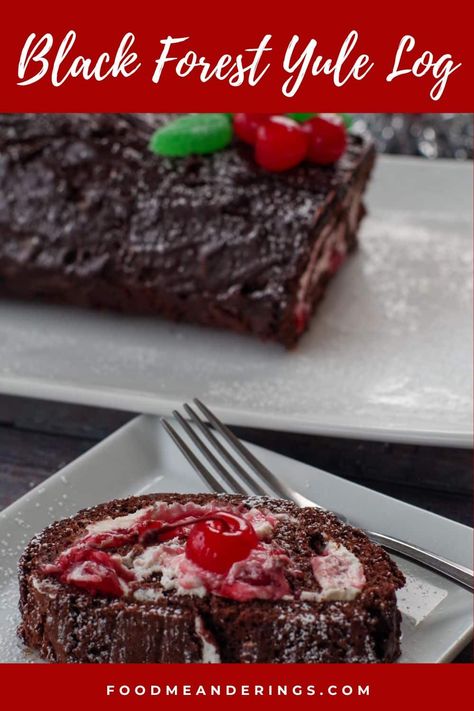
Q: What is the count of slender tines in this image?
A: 4